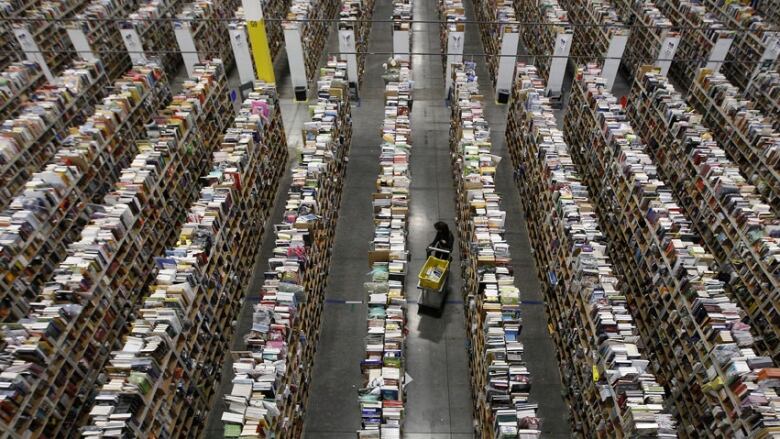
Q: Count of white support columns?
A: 15